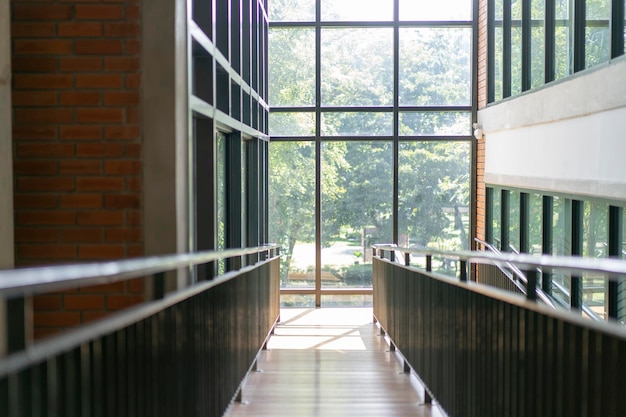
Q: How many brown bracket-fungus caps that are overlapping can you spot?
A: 0